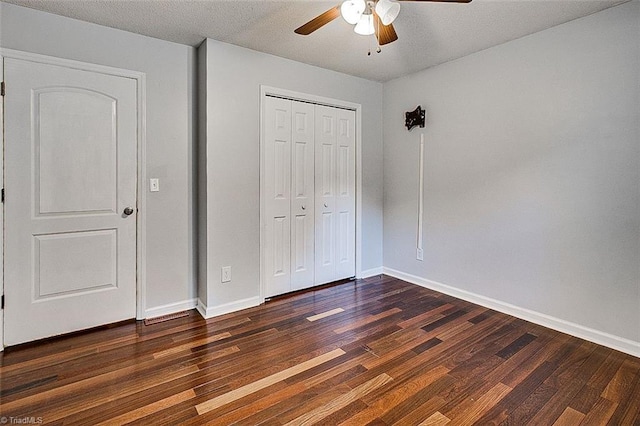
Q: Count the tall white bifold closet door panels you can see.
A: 4